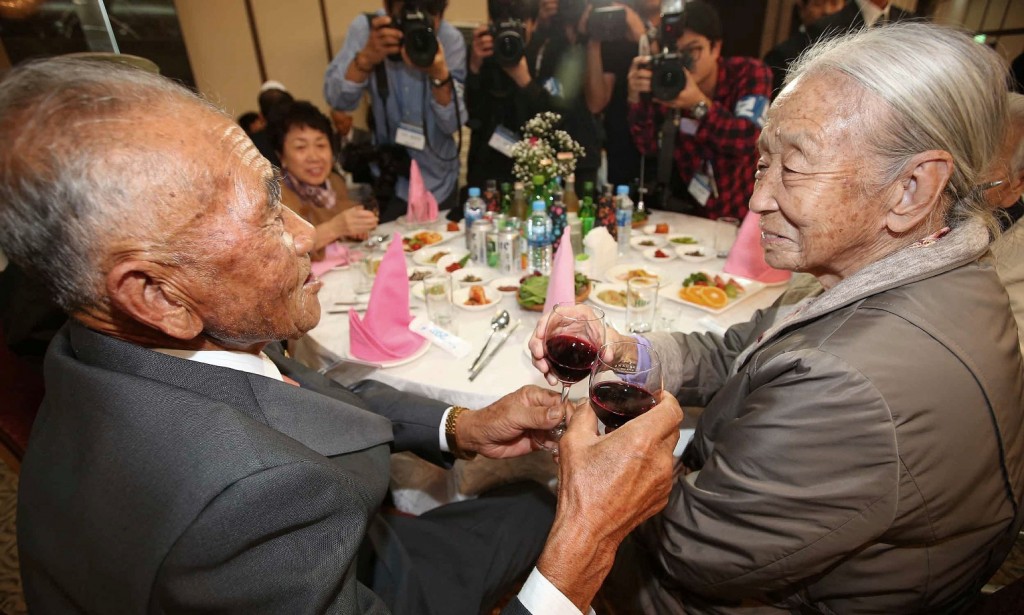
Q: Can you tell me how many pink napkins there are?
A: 5